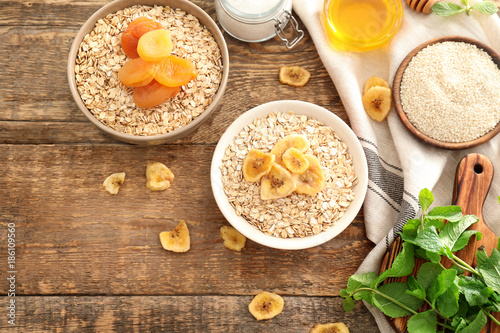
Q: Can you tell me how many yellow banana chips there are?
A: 14